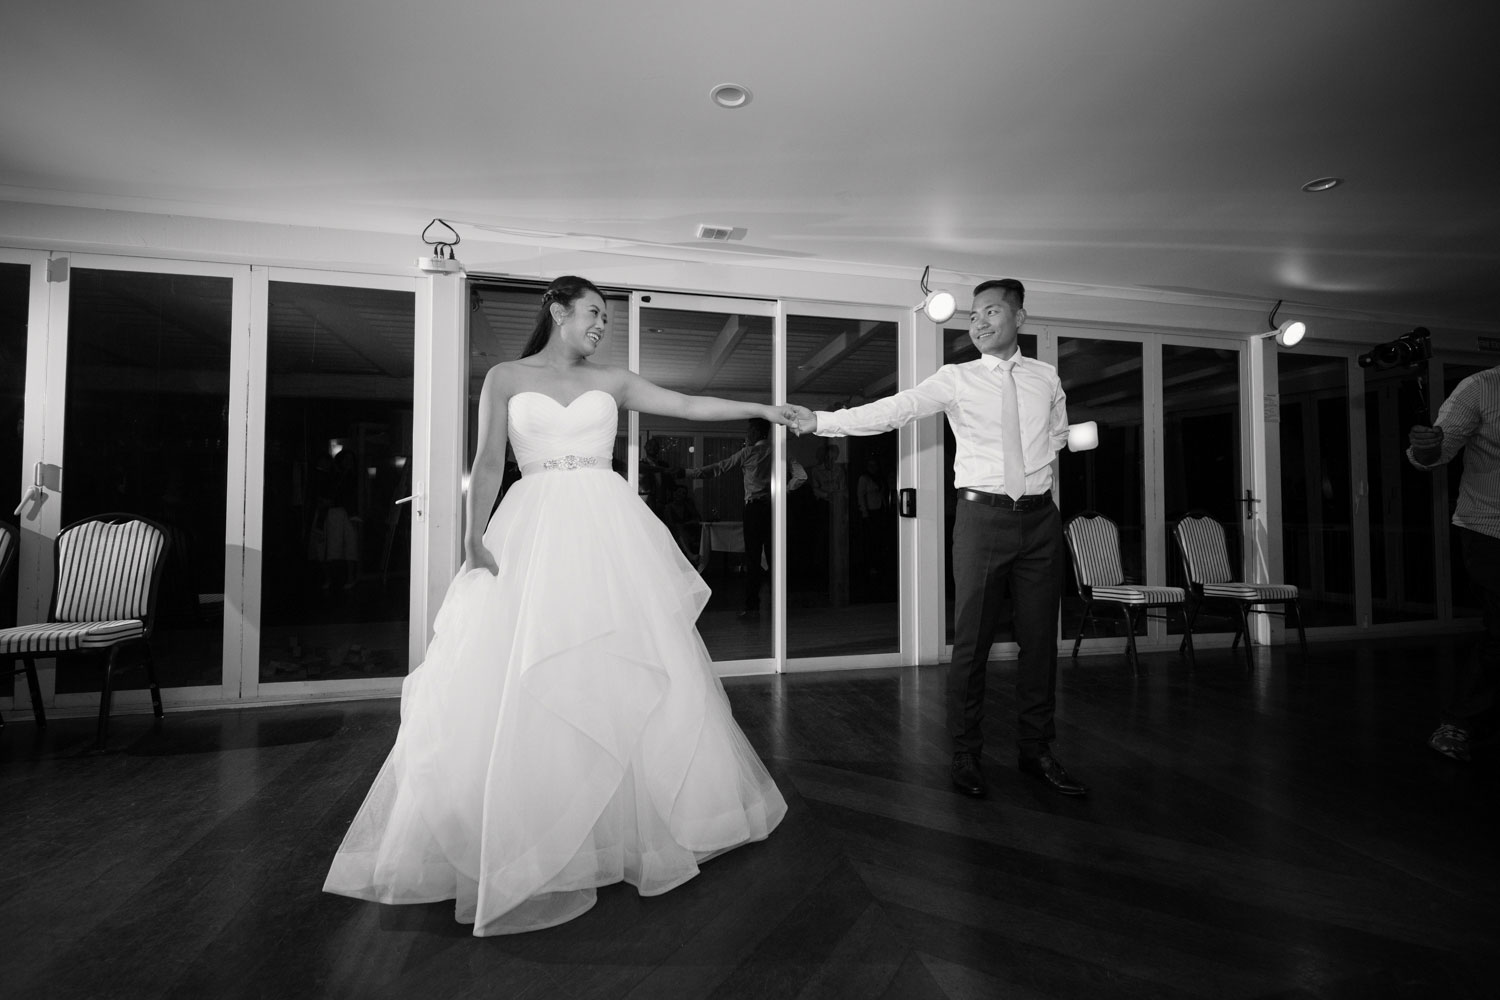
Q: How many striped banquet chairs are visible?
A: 4